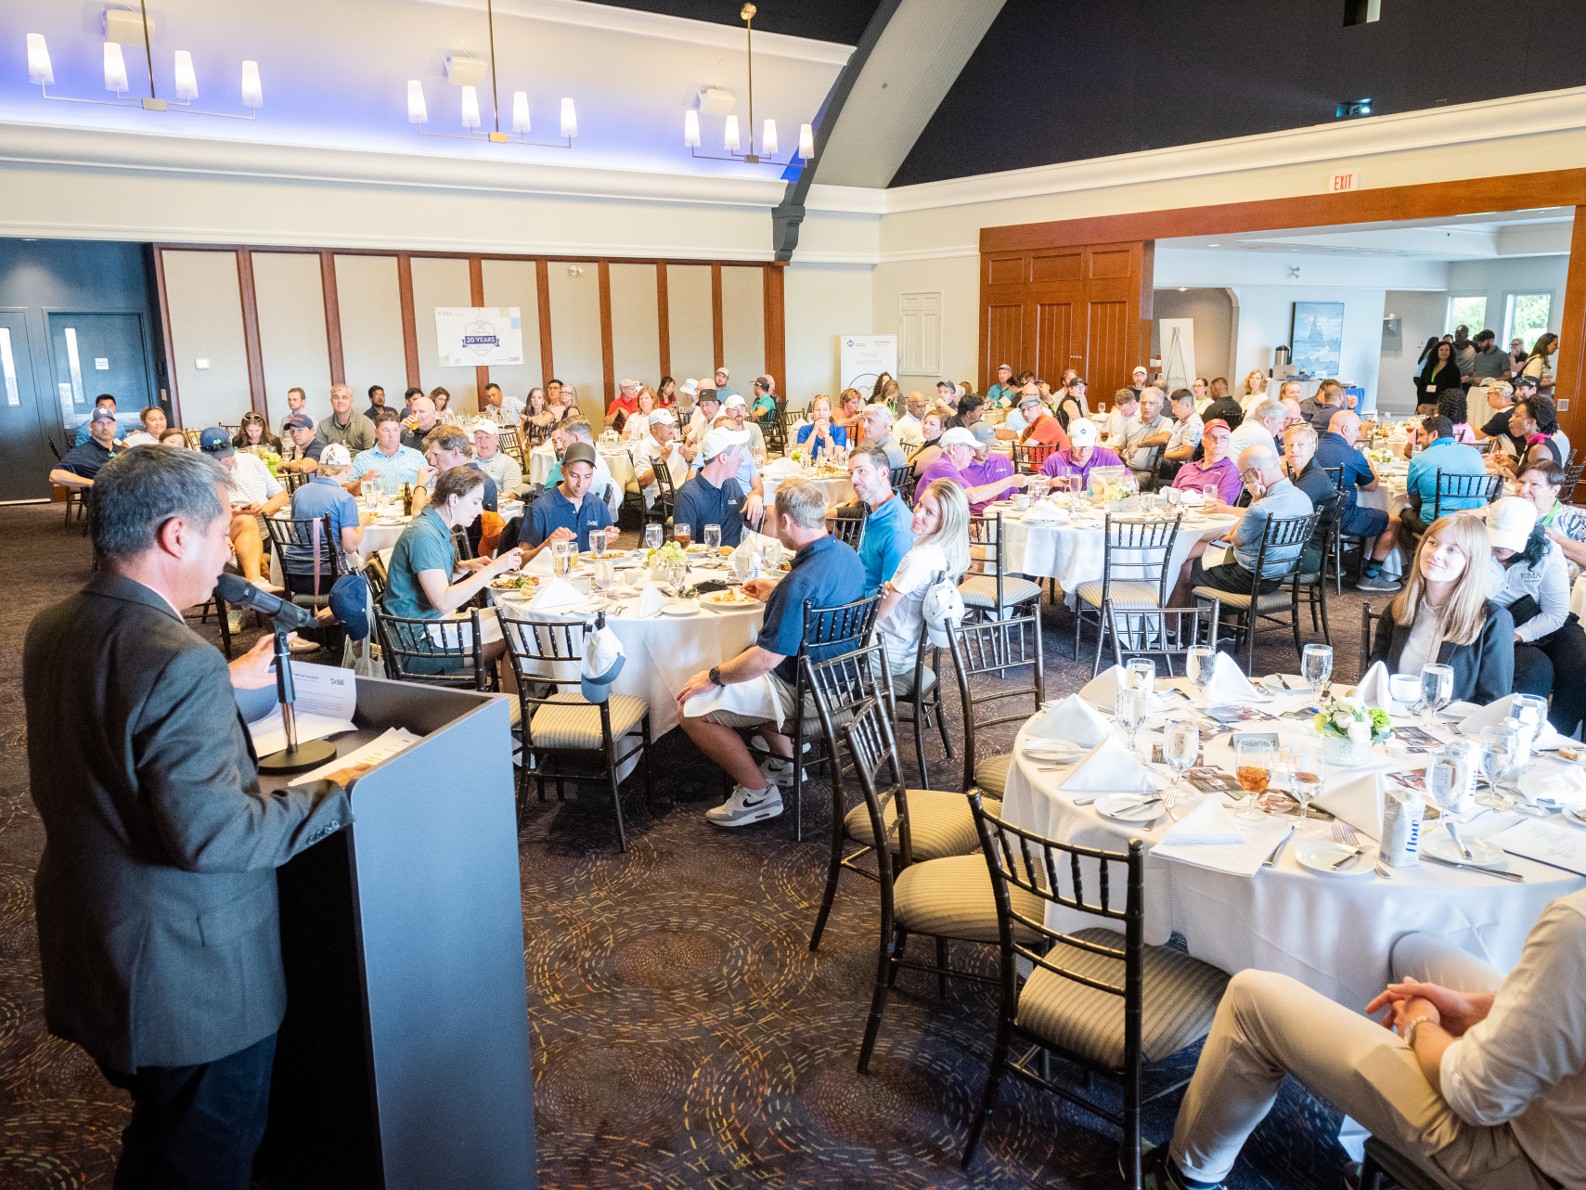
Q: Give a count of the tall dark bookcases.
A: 0